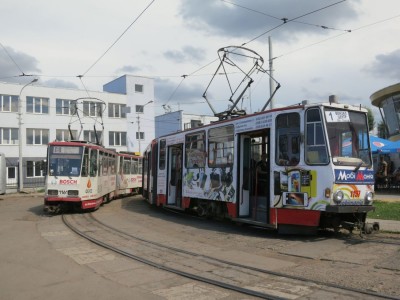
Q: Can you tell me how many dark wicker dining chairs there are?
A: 0